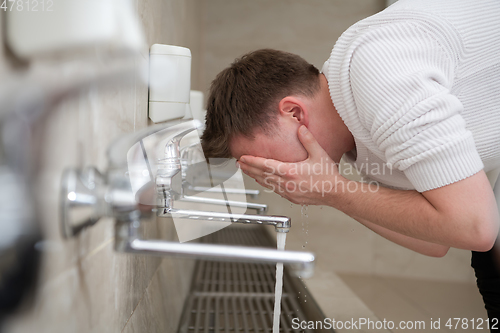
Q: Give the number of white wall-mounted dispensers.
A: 3